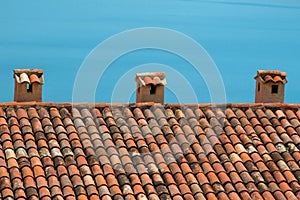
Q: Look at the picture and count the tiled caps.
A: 3